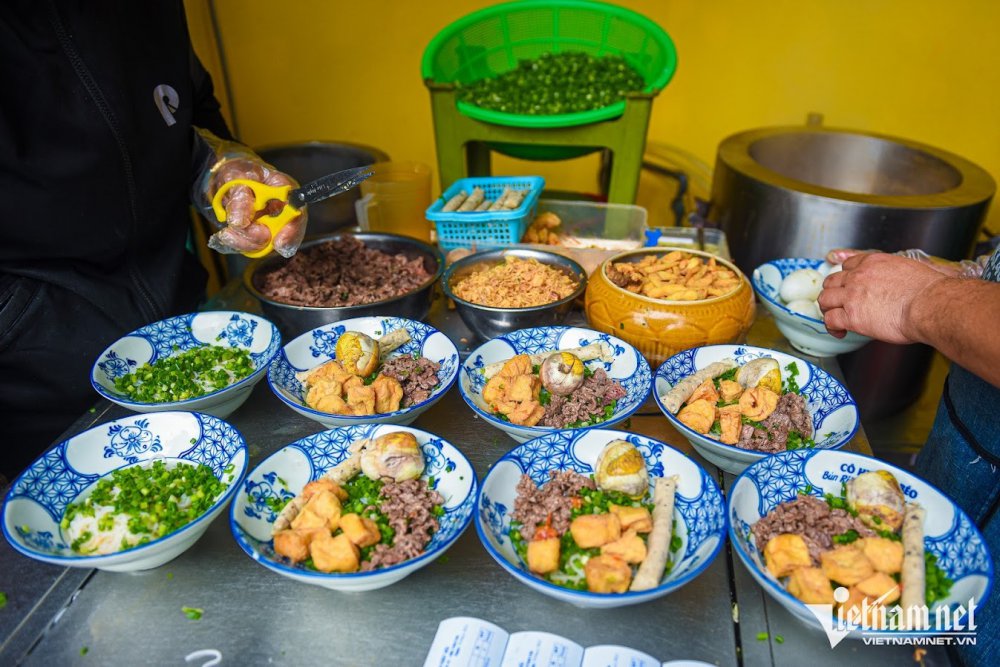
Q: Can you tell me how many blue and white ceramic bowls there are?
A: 9